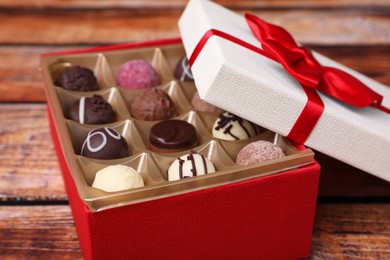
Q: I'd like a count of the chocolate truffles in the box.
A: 12